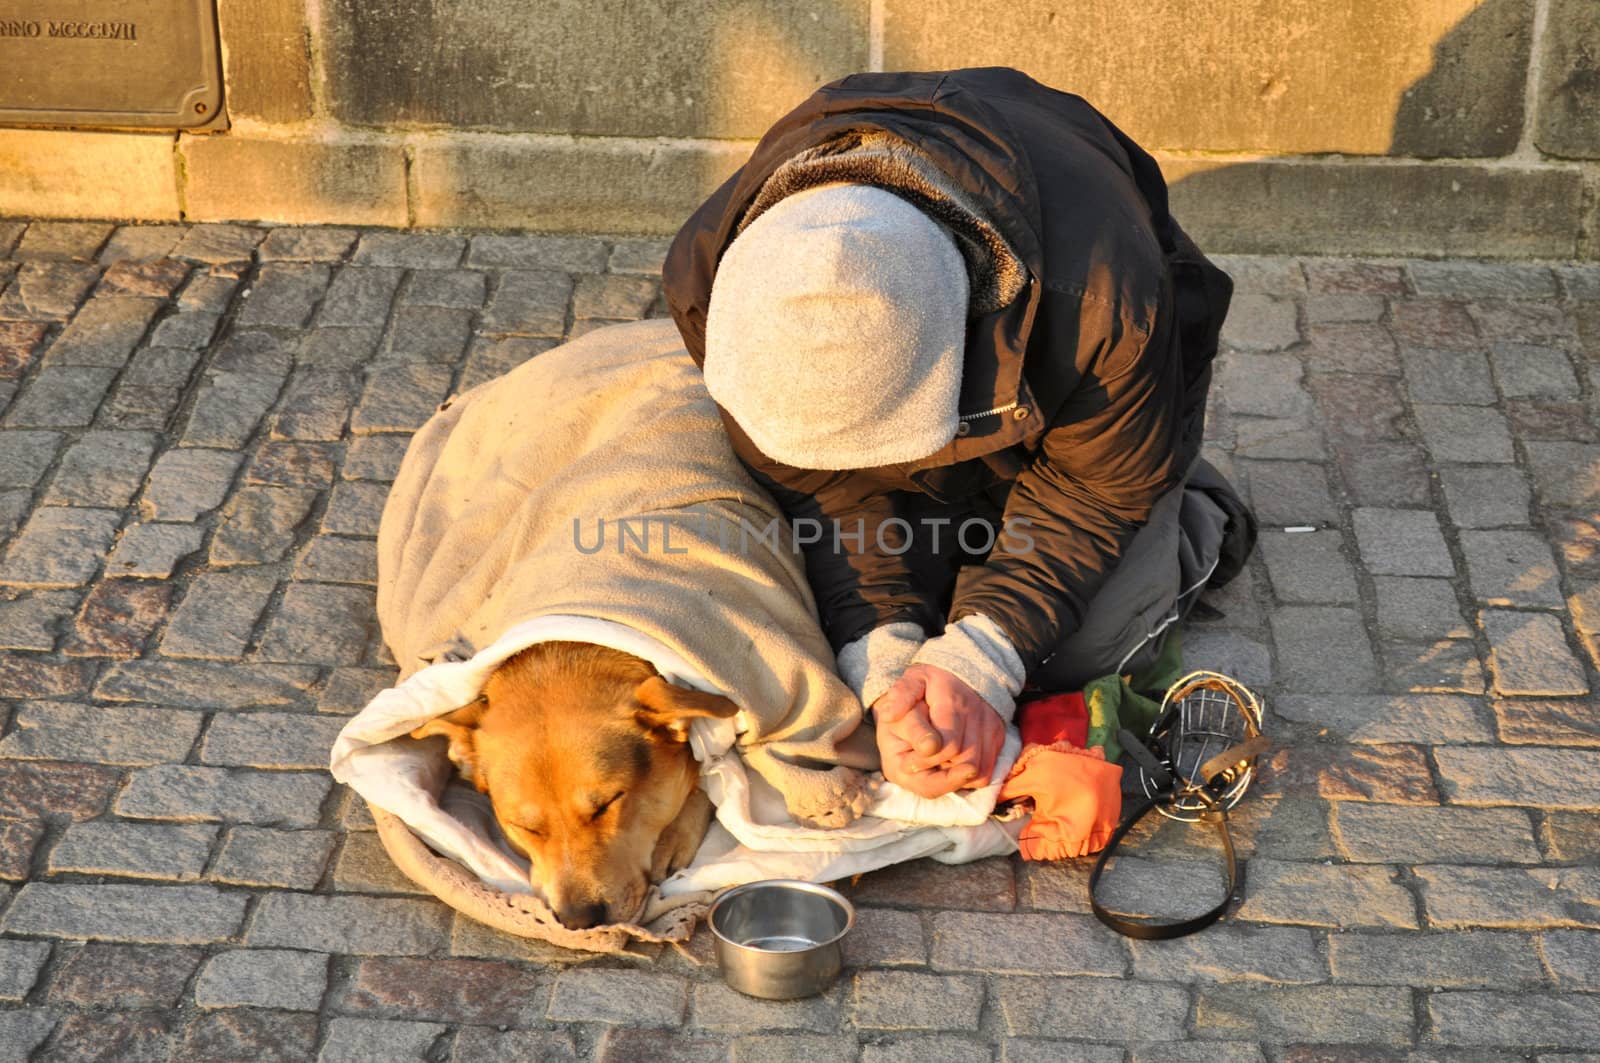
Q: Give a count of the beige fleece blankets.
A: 1